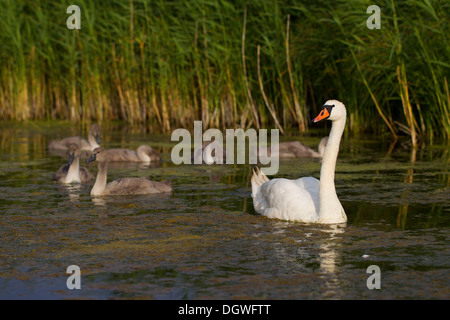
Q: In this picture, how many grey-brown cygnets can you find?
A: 6